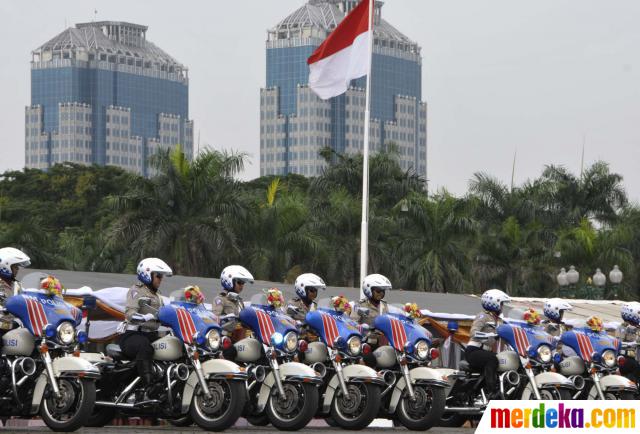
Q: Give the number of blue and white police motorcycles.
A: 7